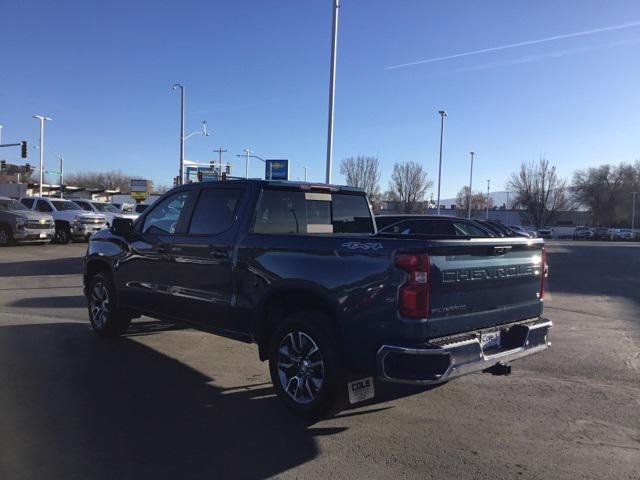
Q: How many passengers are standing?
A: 0